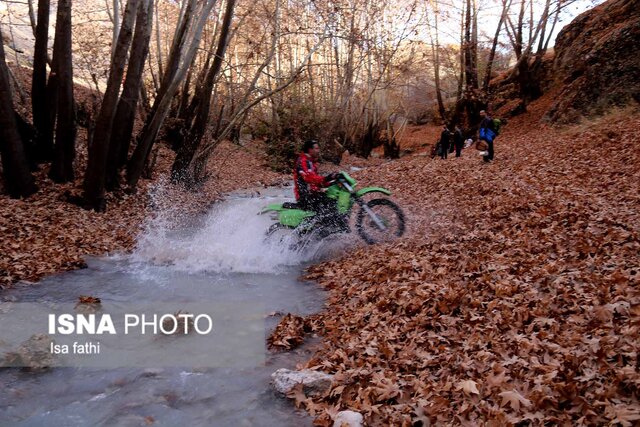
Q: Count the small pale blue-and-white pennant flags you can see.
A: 0